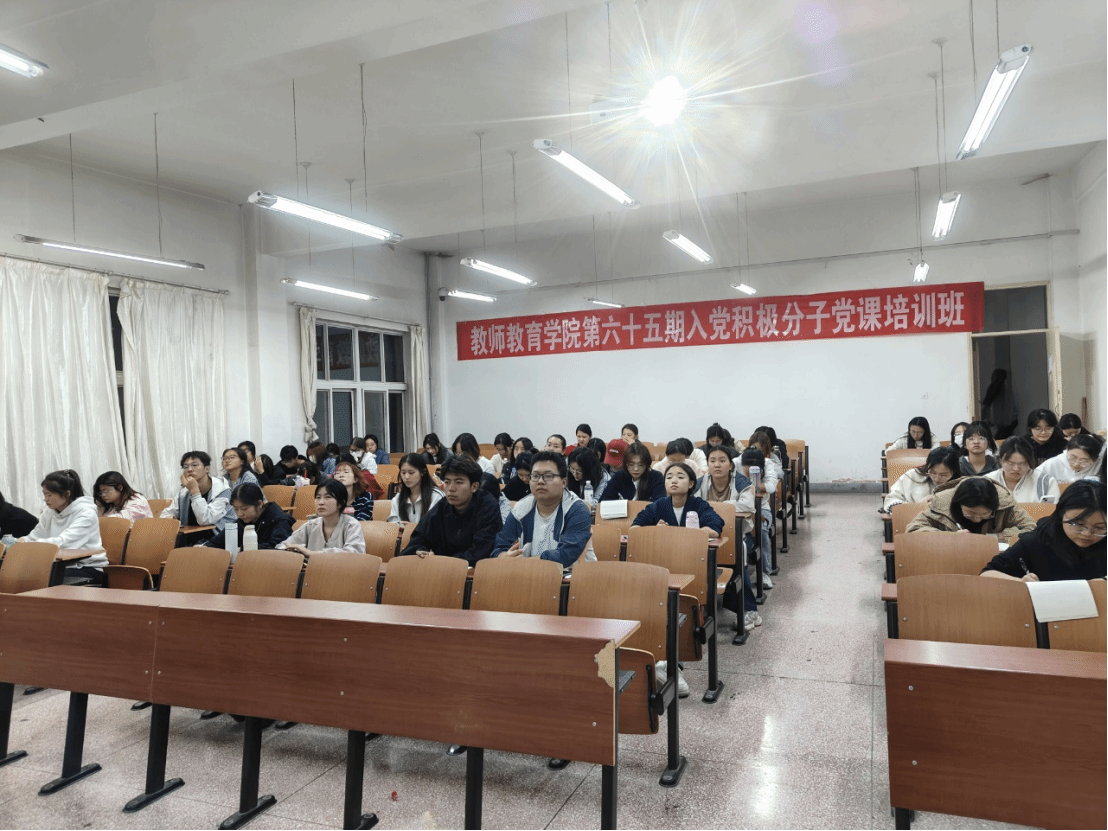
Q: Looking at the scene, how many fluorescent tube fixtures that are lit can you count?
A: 13